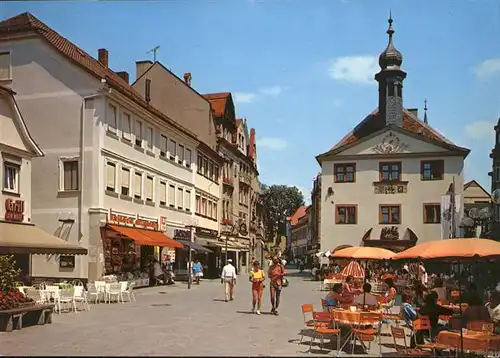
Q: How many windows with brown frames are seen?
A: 6